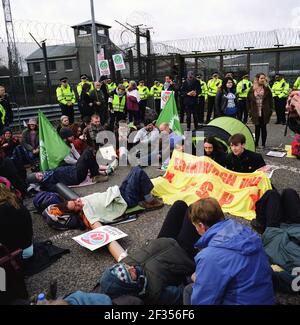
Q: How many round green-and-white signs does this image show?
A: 2